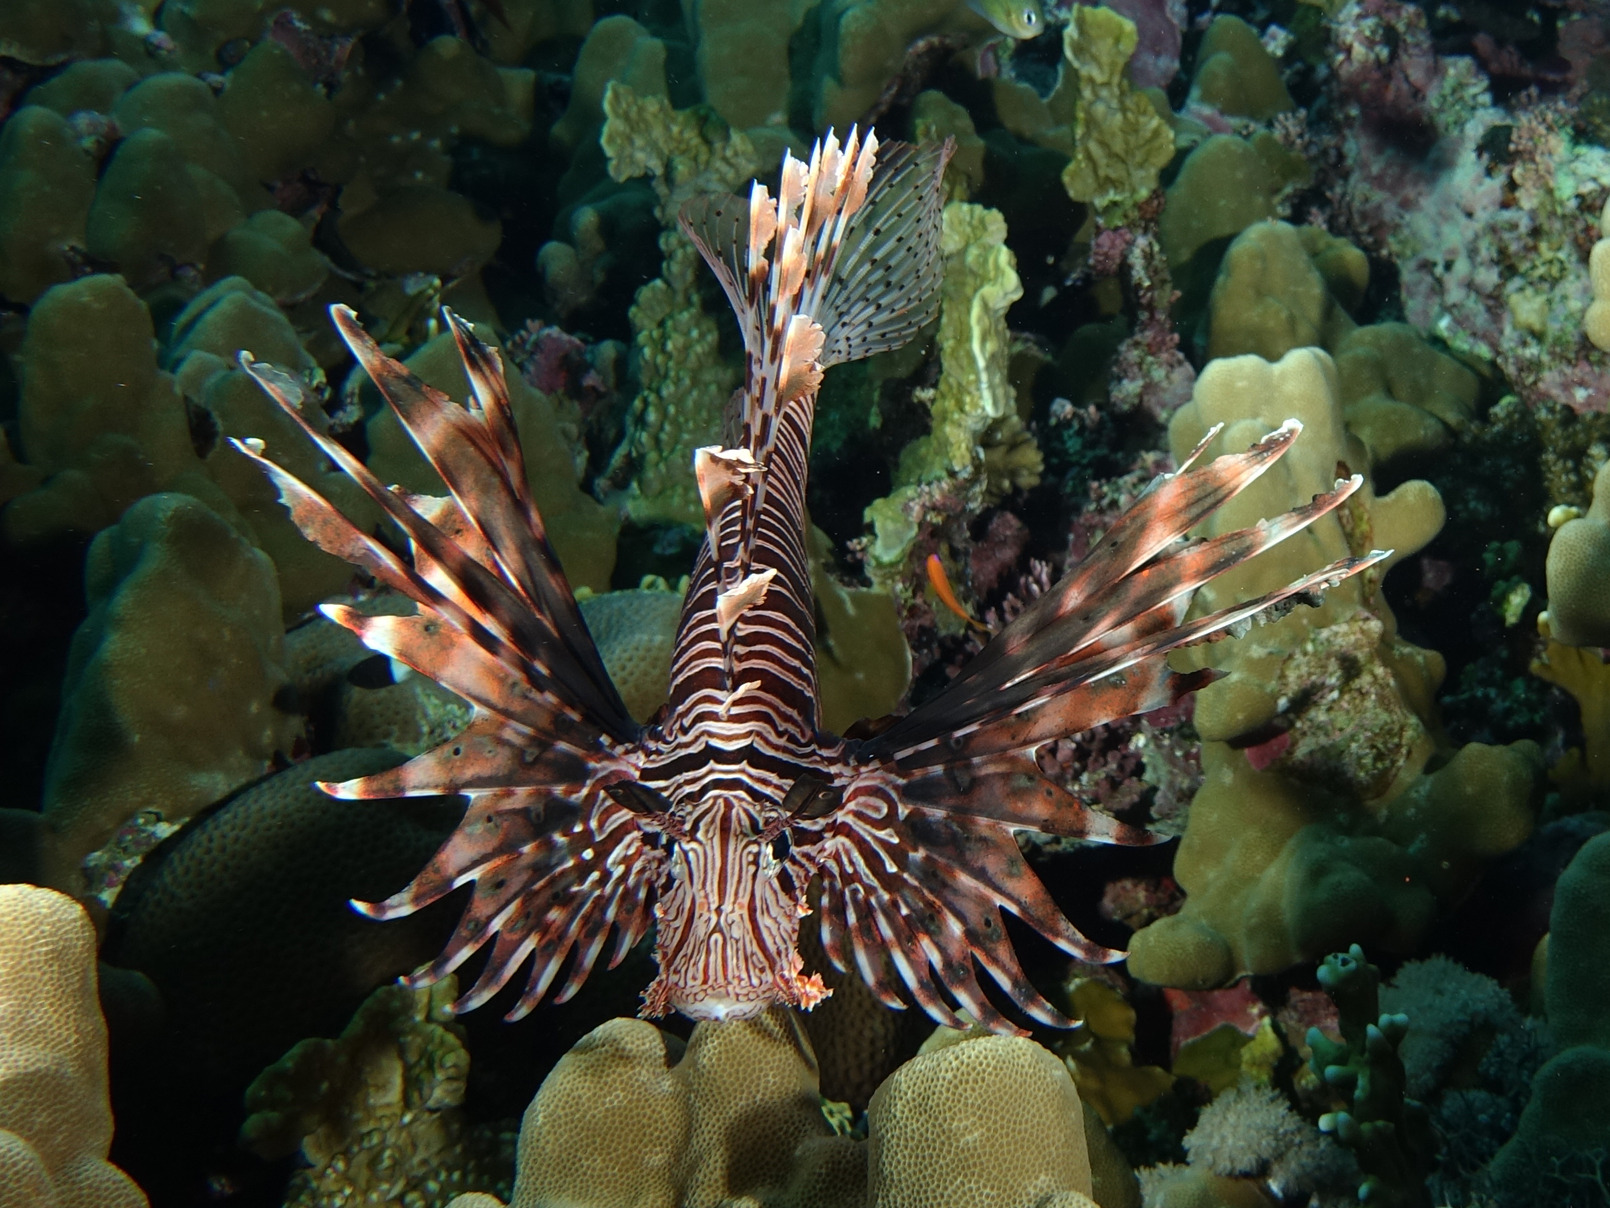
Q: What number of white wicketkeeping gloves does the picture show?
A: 0